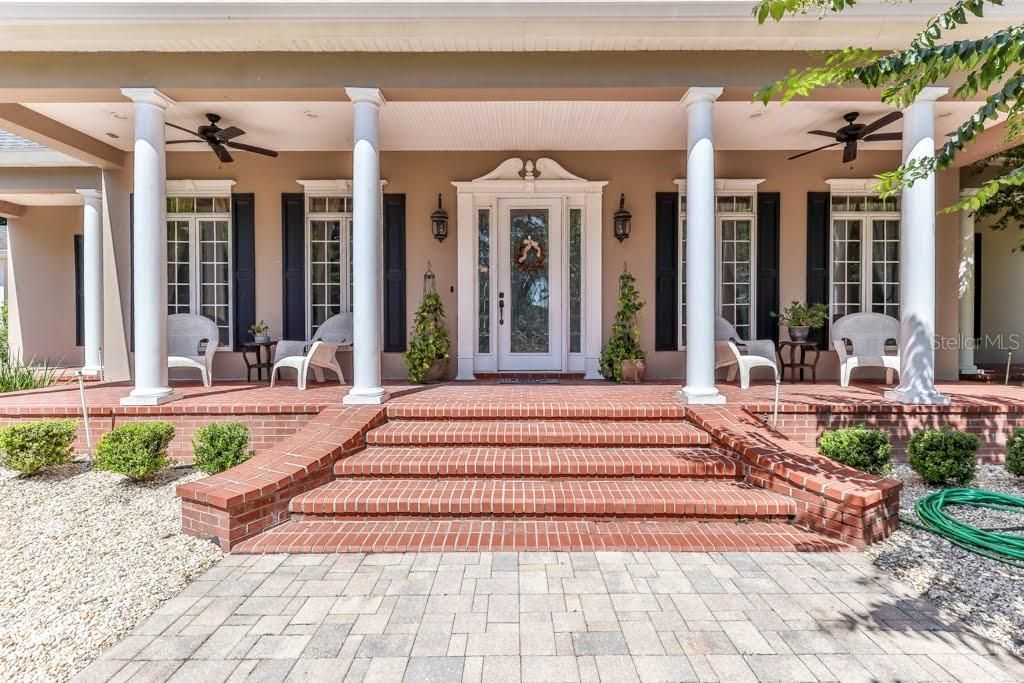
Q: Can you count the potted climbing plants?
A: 2